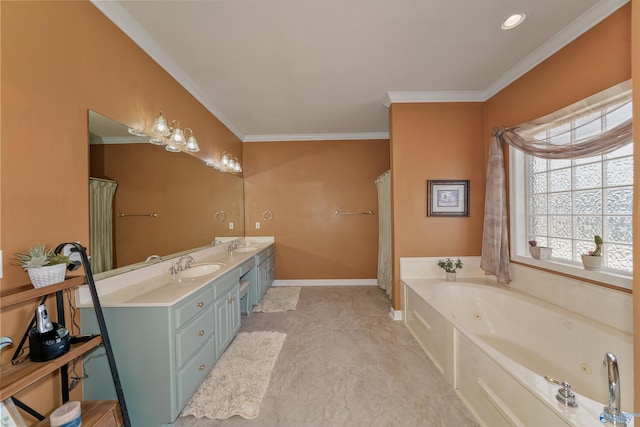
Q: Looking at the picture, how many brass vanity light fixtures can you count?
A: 2